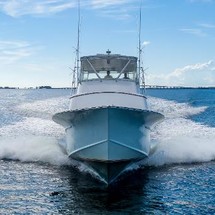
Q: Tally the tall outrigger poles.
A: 2